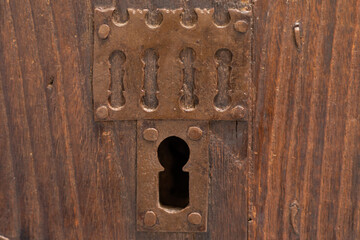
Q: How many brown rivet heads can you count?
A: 8